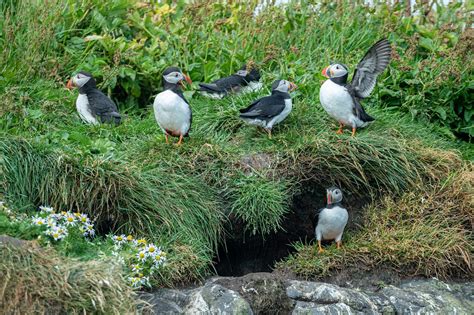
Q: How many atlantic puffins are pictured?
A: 6